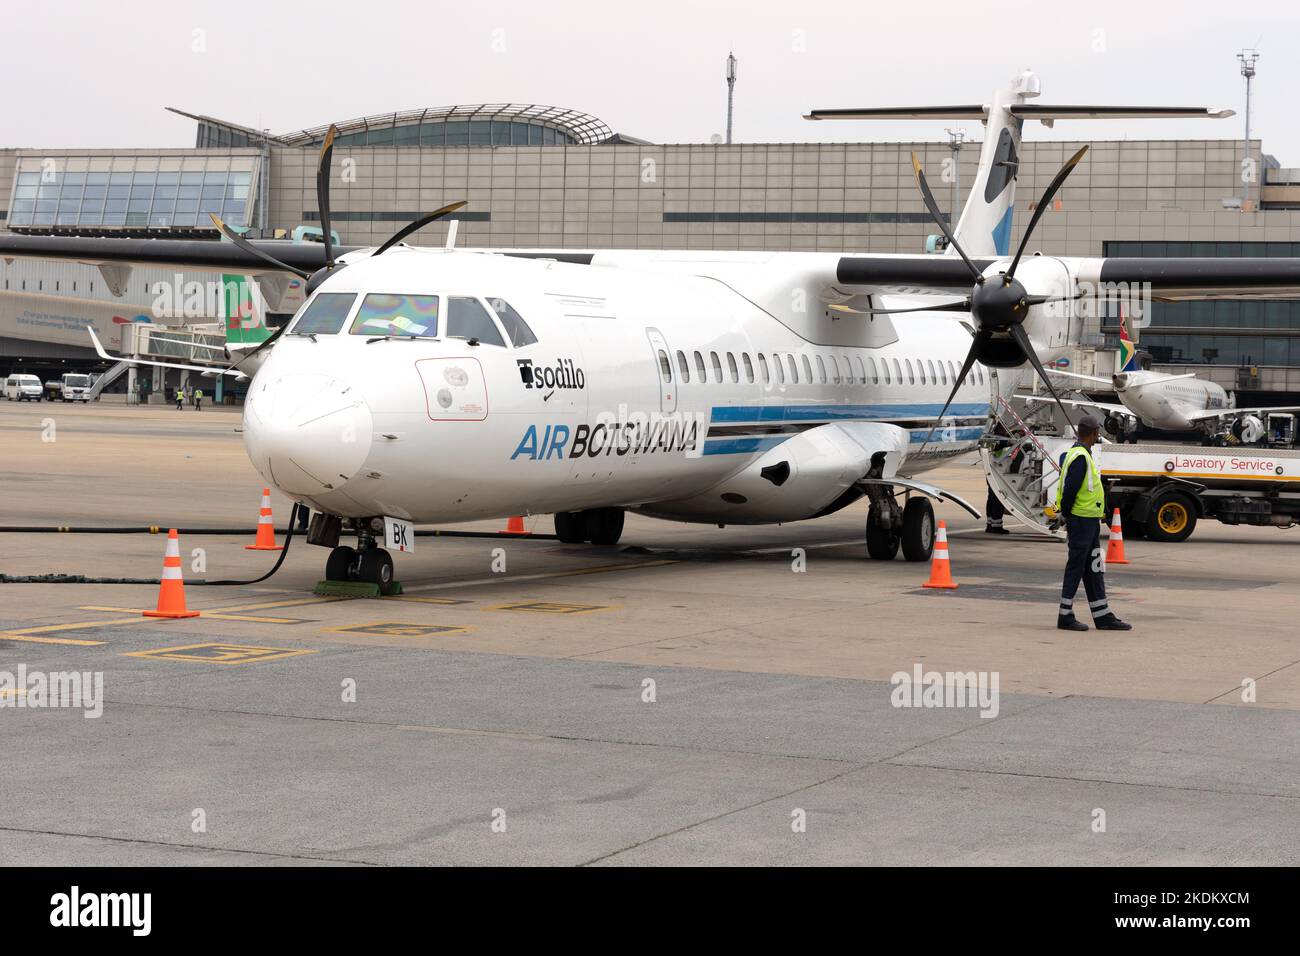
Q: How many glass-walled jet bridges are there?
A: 1